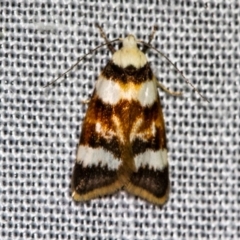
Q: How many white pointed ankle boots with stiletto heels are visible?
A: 0